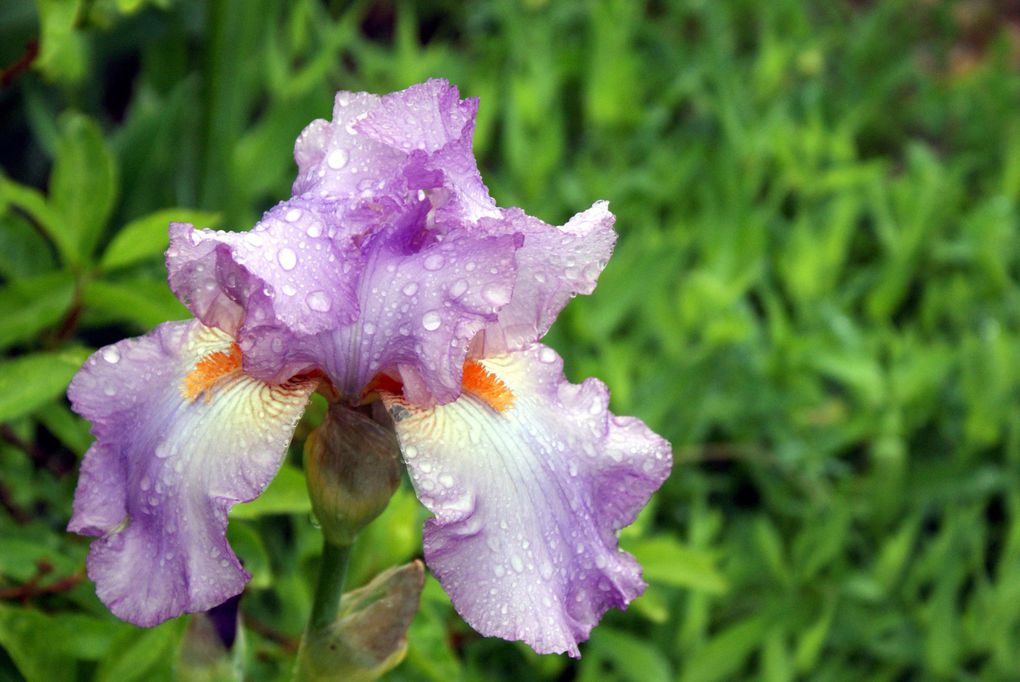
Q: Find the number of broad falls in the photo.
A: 2